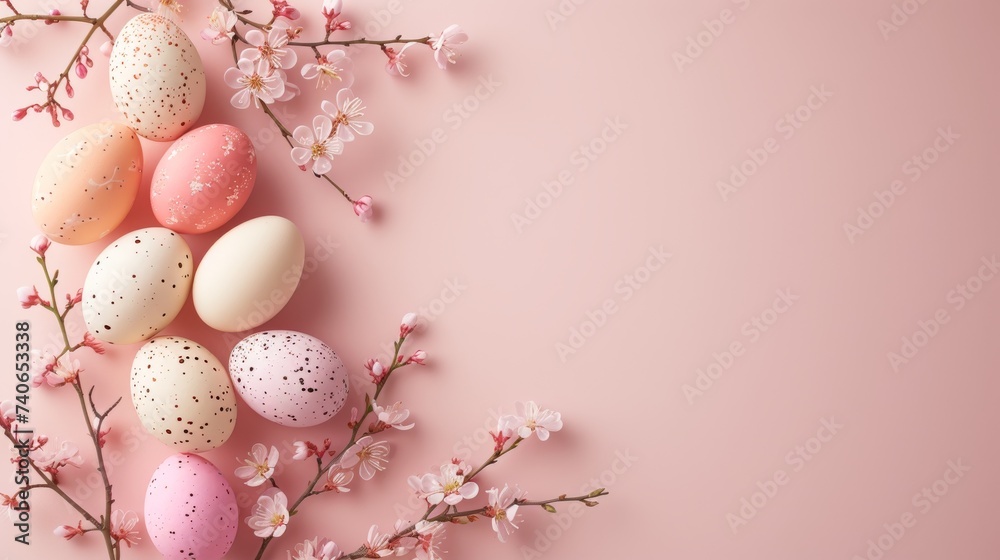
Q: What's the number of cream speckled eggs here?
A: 3